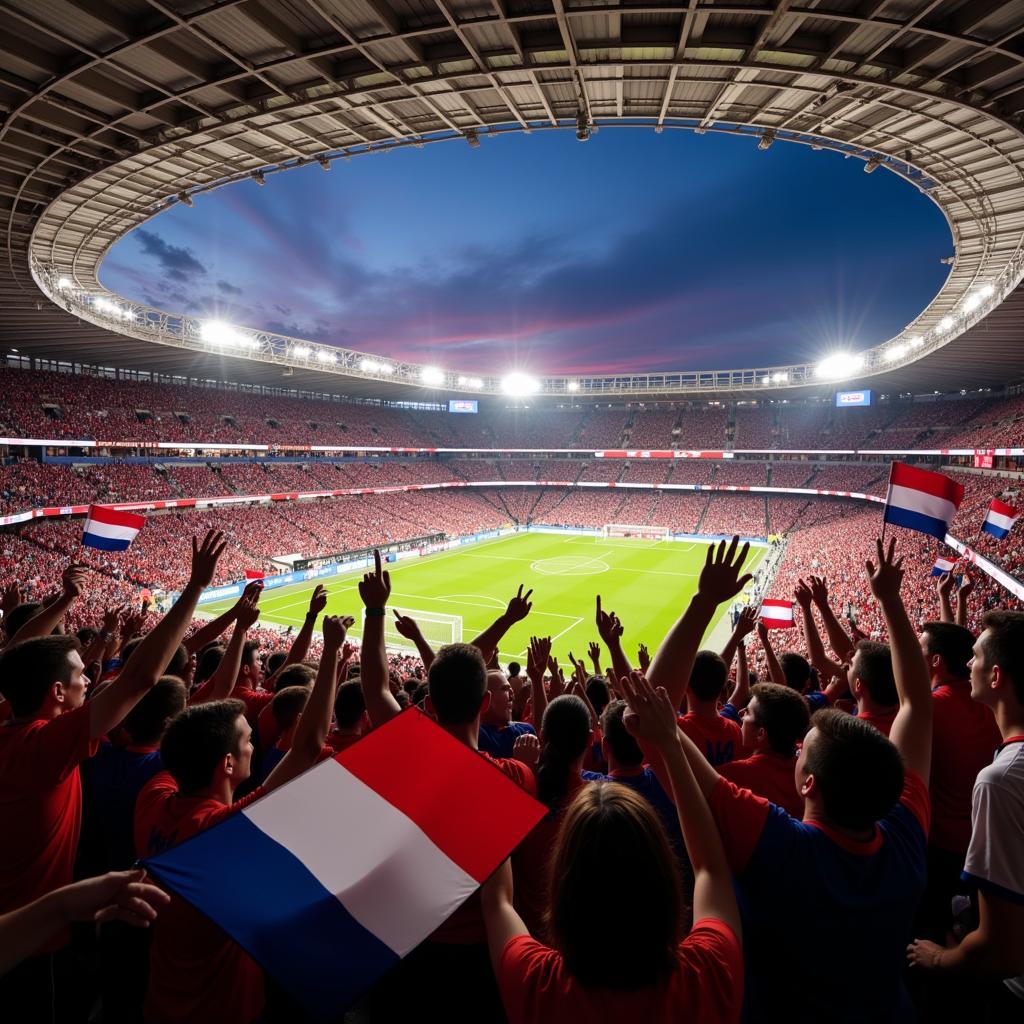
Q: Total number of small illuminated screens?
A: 2